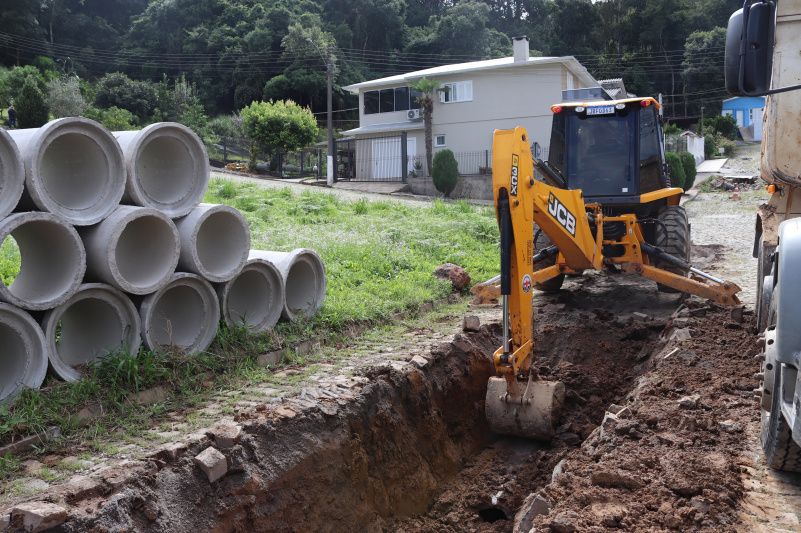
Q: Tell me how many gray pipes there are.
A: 11